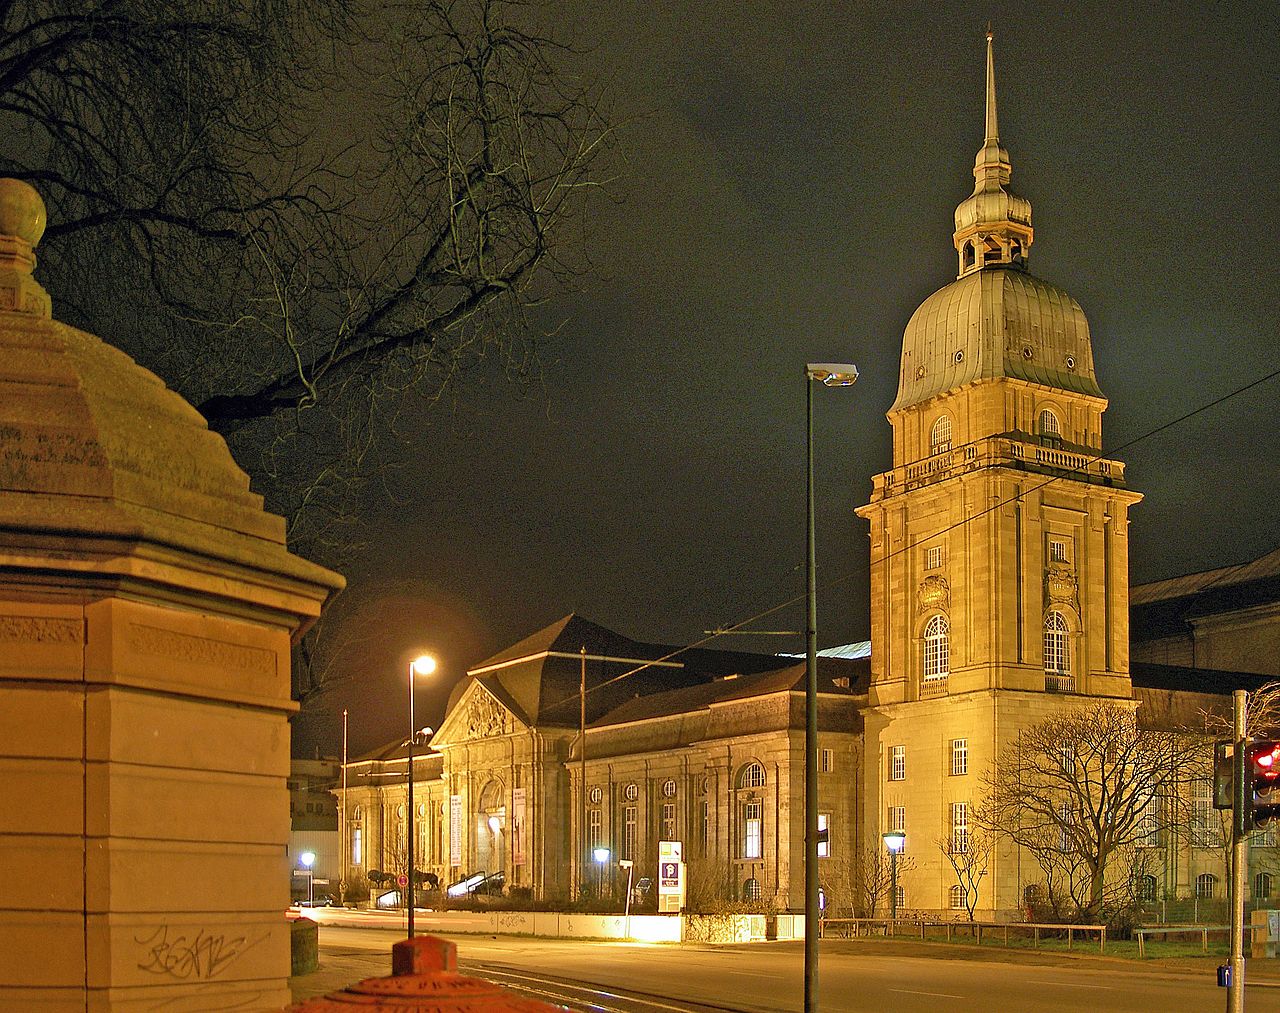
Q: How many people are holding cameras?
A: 0